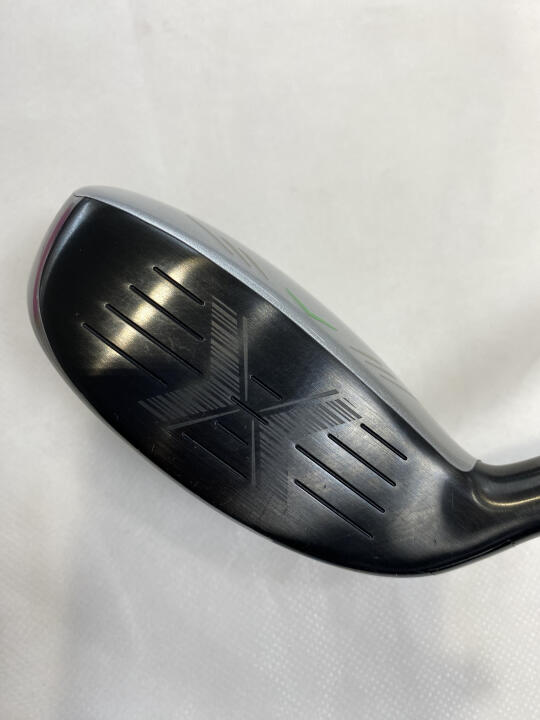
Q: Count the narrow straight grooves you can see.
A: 12